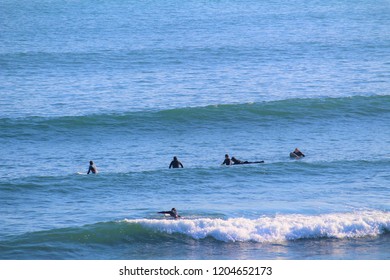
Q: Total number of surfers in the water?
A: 6